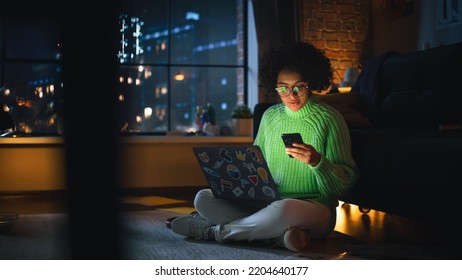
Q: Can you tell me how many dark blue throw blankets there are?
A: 1